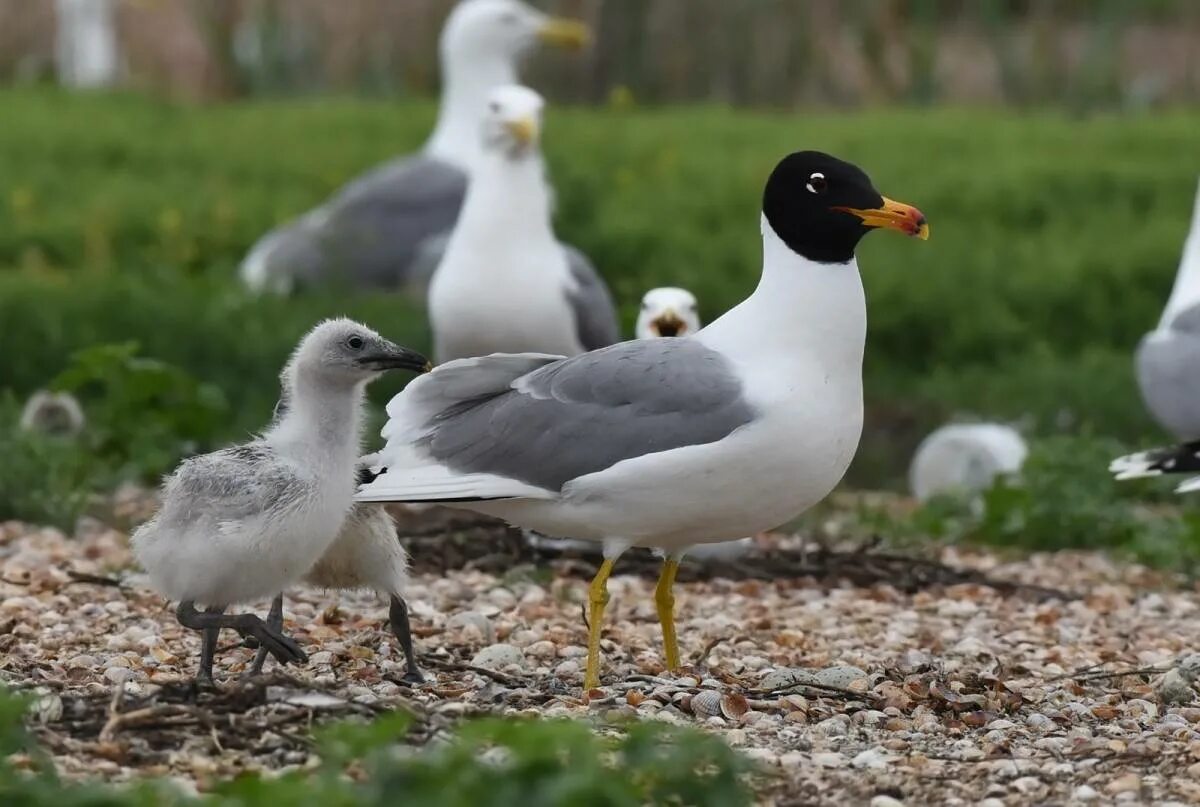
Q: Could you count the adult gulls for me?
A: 5